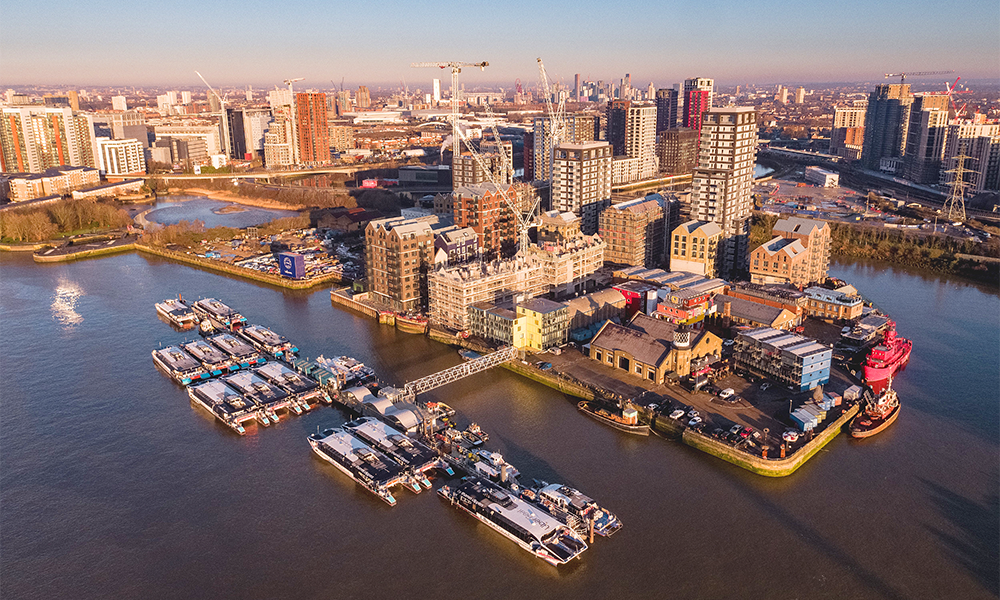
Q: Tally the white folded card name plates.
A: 0